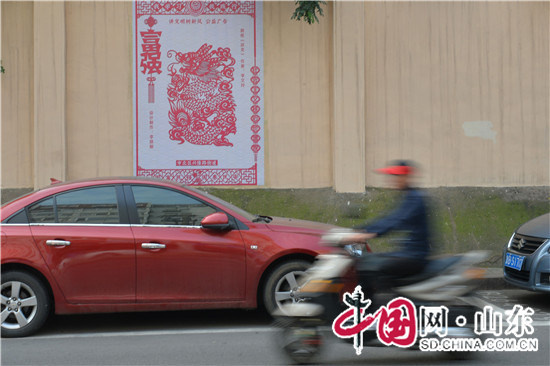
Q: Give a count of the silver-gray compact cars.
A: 1